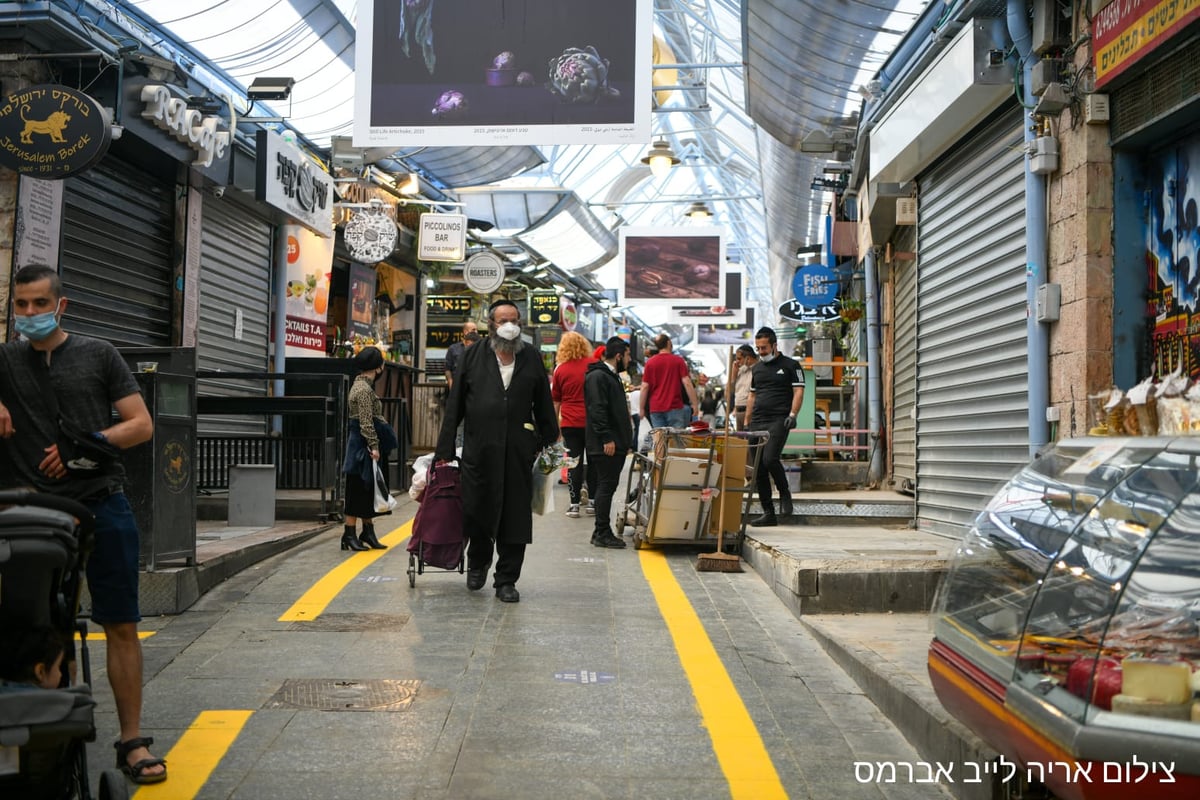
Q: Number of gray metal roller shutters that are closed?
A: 4